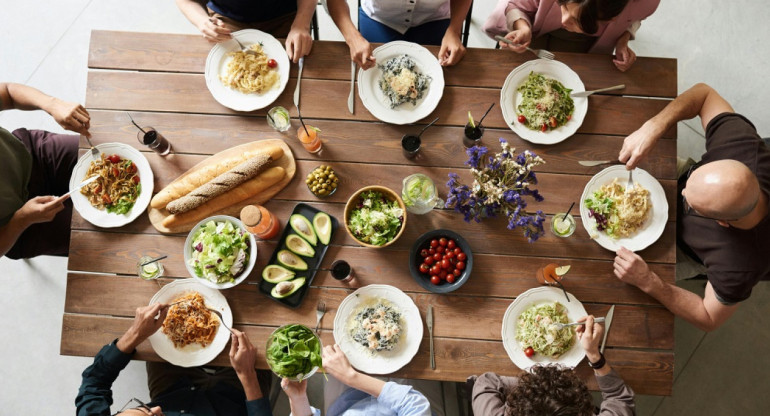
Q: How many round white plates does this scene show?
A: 8